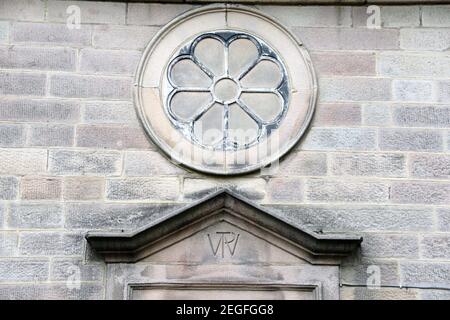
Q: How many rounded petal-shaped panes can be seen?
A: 8